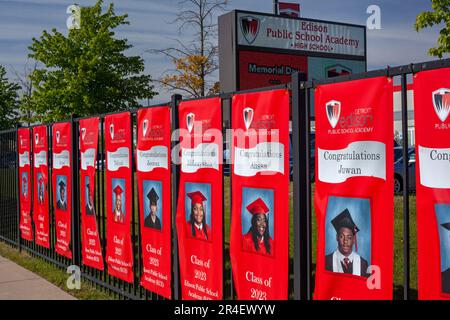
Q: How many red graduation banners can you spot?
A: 10